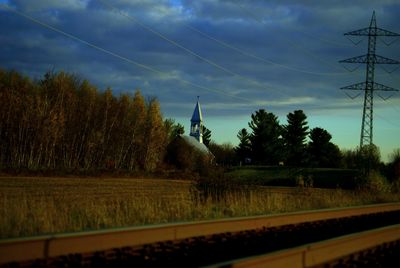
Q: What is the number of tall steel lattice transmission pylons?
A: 1